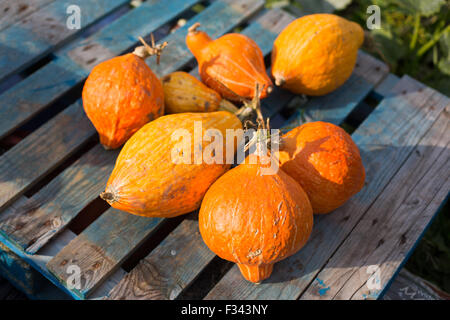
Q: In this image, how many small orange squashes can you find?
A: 7